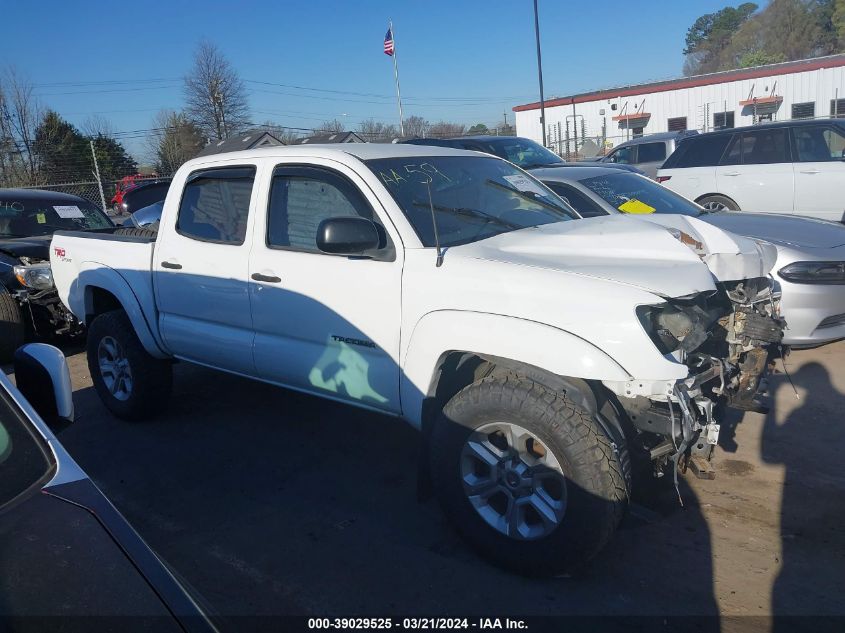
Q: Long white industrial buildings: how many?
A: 1